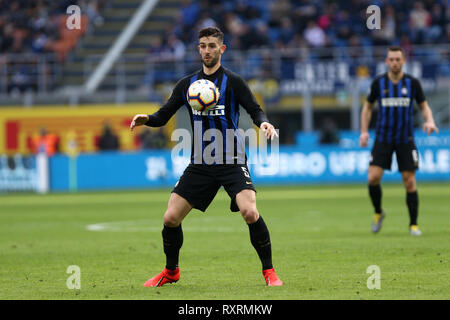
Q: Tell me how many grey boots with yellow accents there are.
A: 2